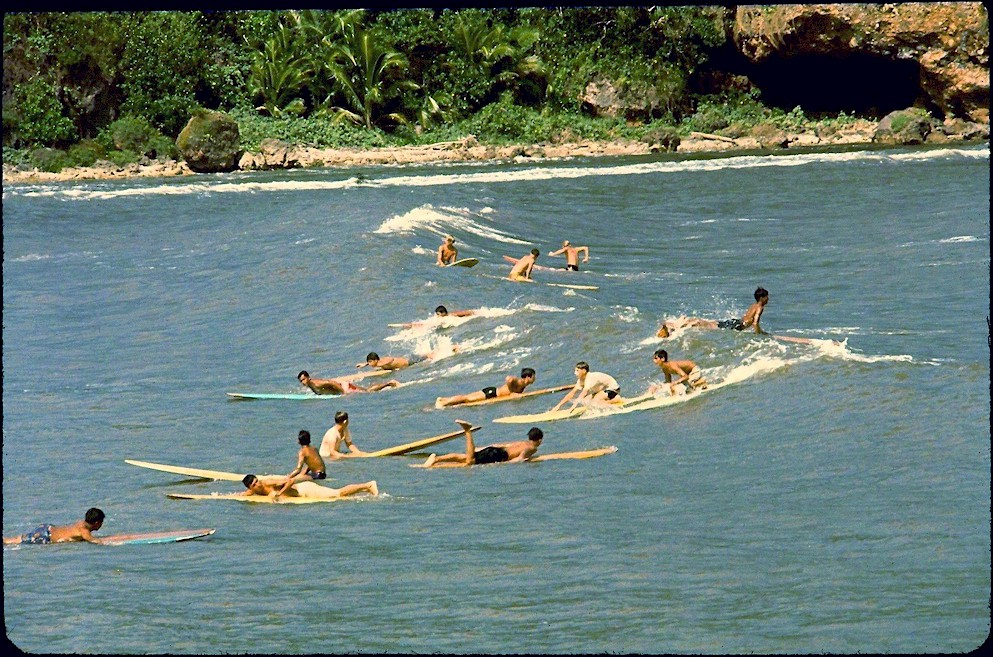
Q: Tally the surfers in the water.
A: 15